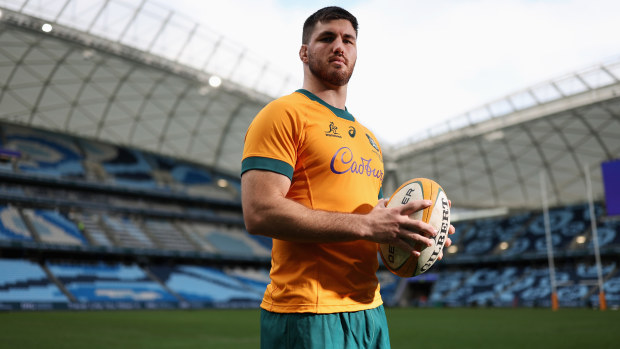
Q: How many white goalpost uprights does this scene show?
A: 2